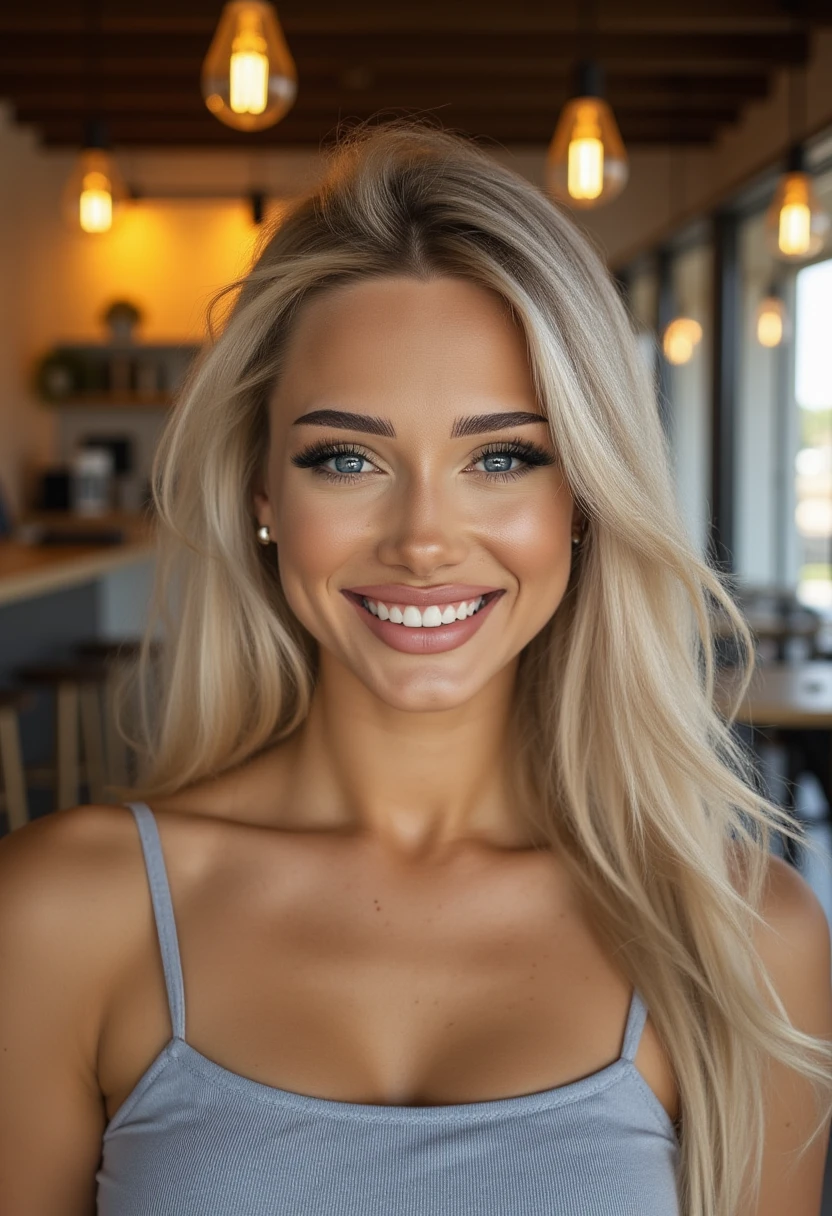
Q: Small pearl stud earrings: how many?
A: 2